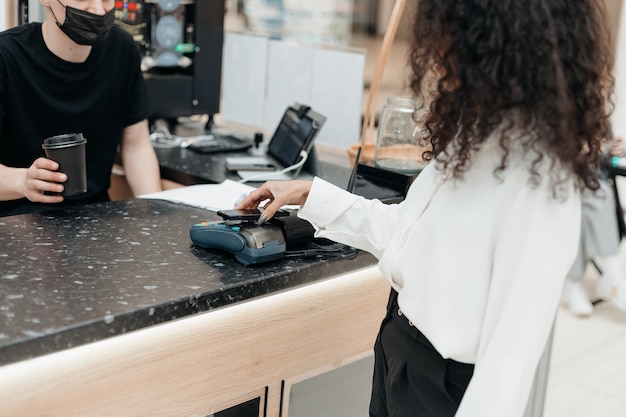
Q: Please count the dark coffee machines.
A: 1